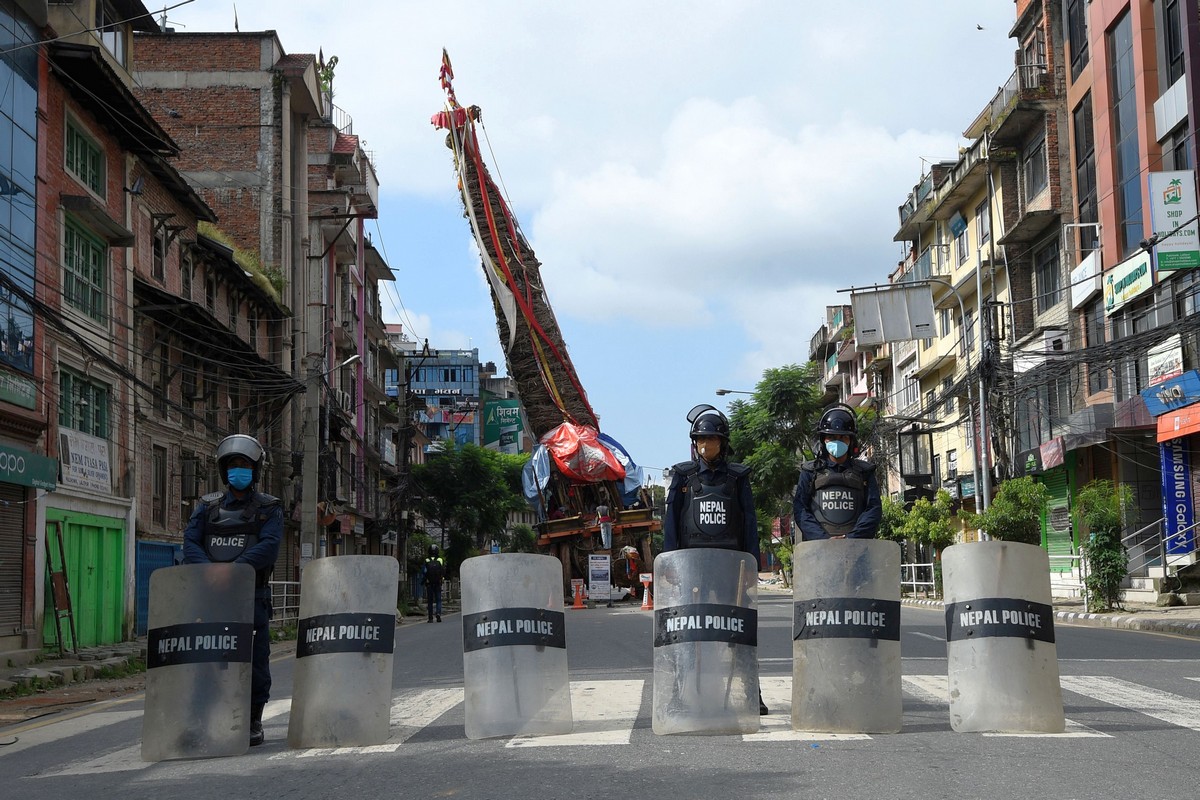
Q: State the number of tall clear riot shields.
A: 6